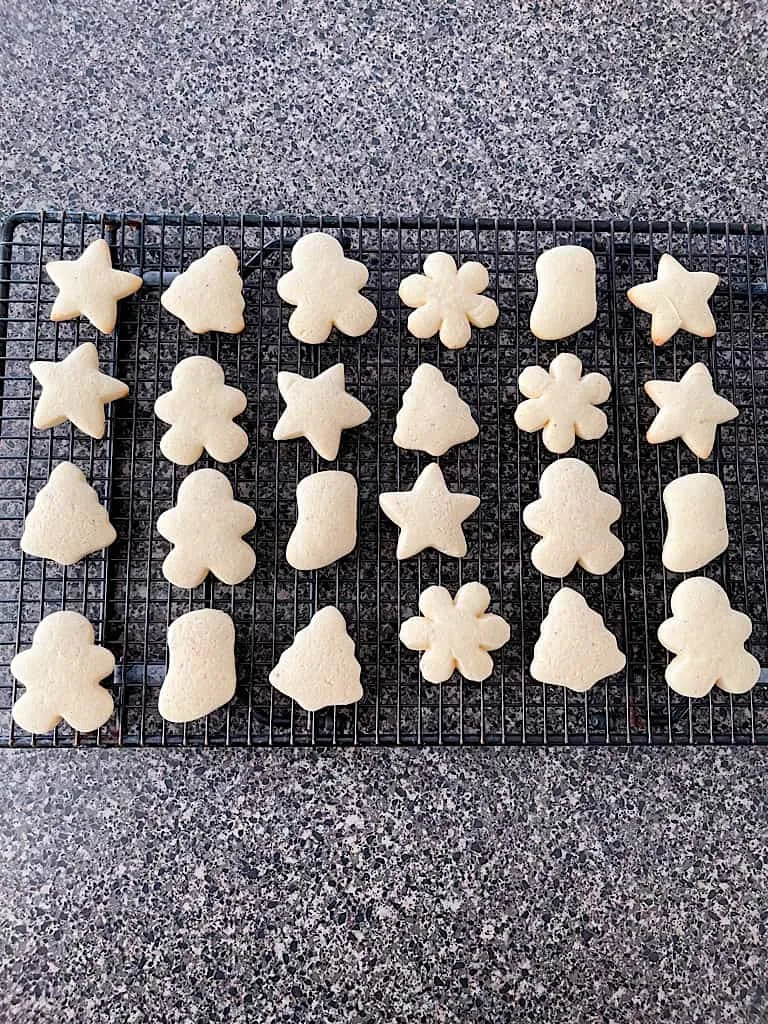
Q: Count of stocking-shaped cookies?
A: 4